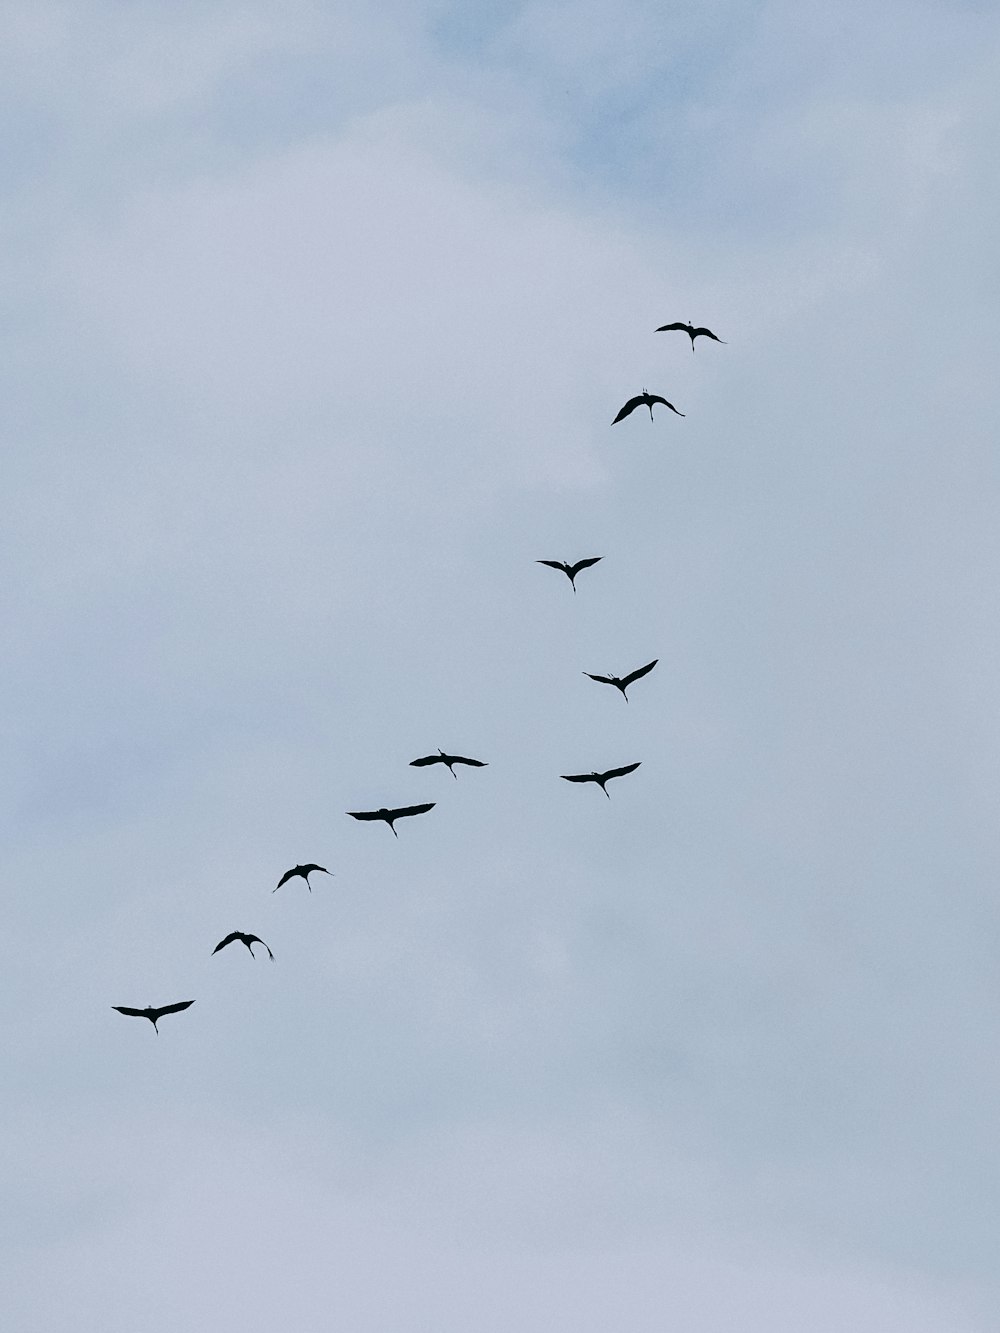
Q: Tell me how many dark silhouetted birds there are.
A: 10